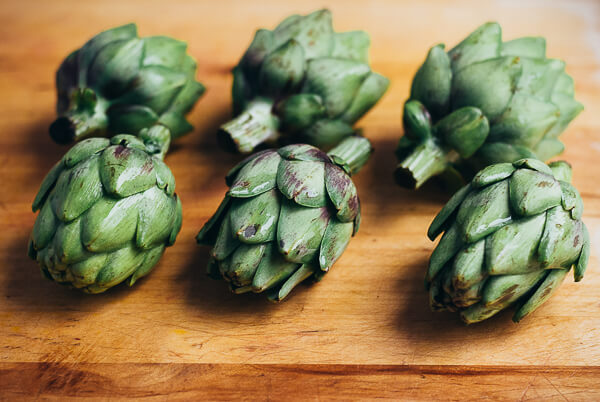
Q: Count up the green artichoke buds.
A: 6